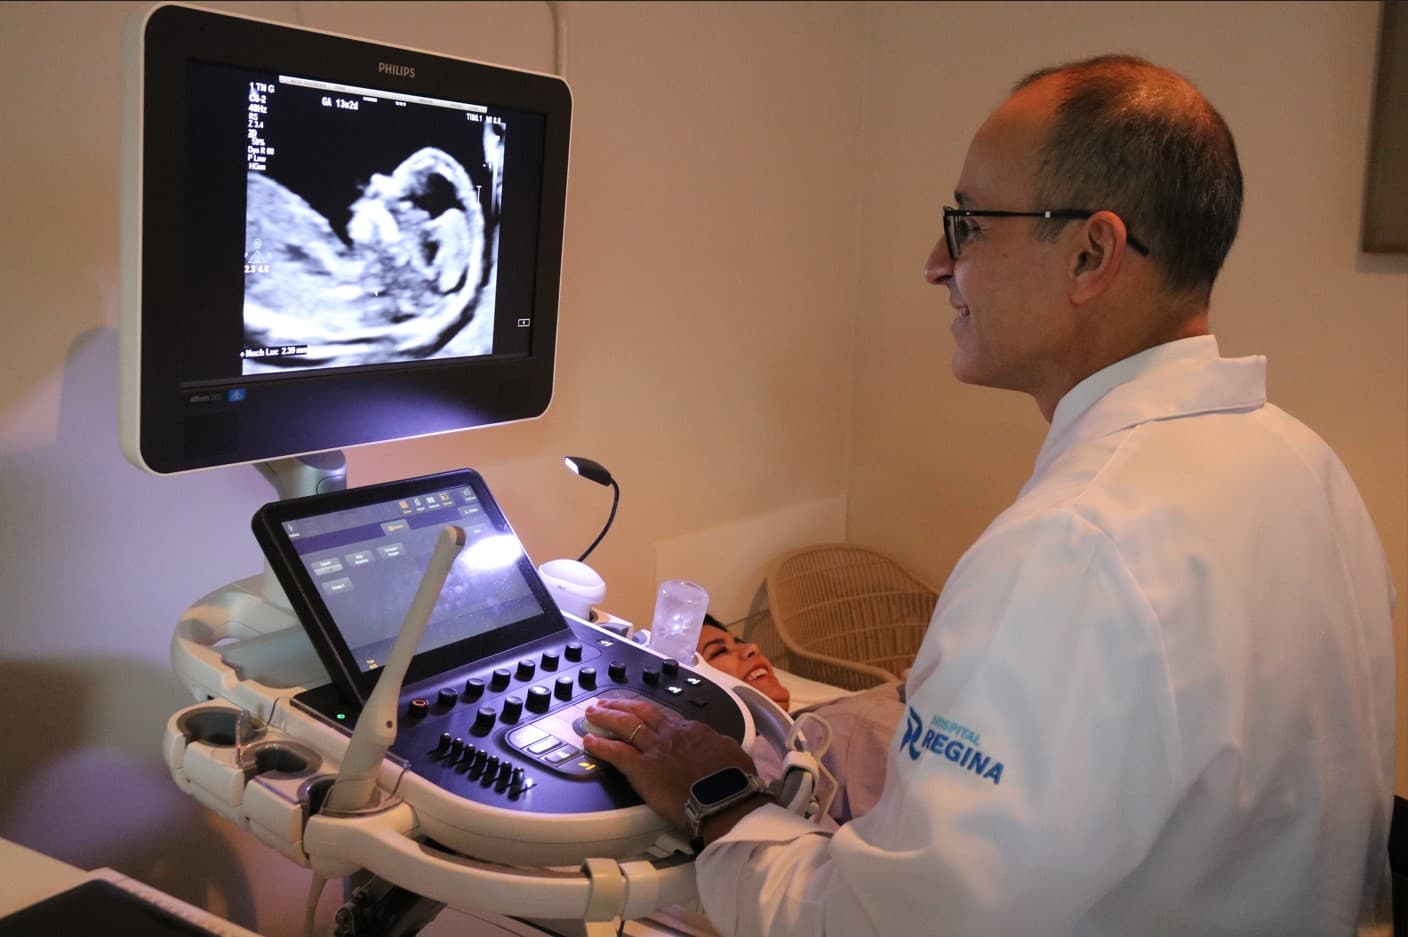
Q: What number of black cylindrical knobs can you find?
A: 15